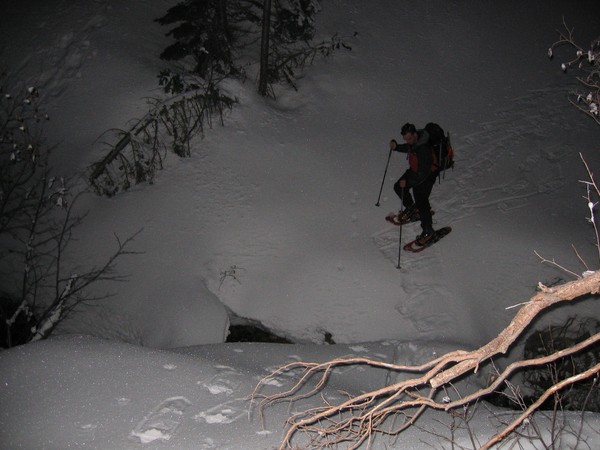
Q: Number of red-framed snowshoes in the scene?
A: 2